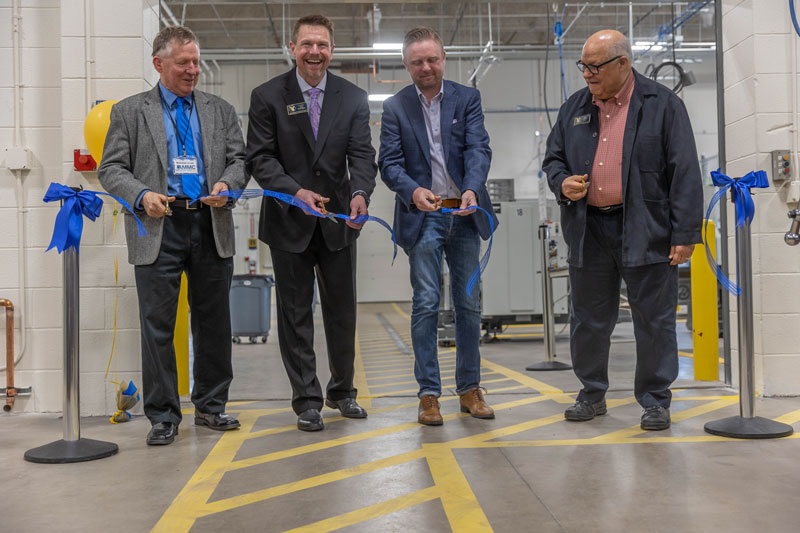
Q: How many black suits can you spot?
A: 1